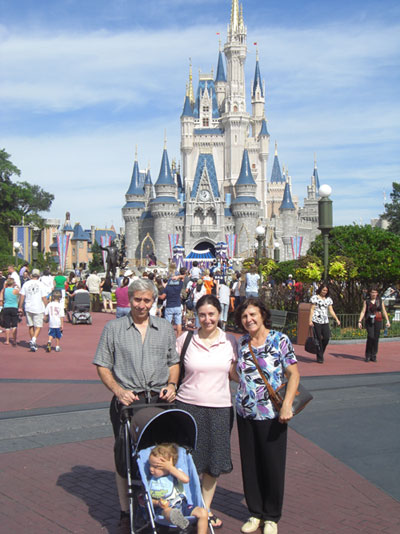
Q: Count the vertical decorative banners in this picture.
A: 6